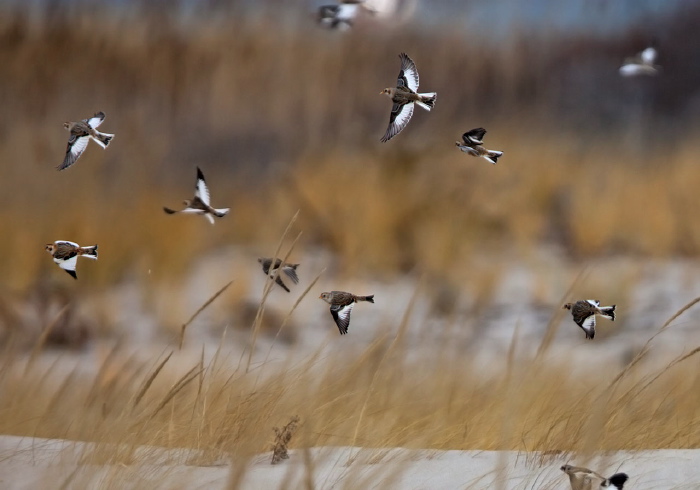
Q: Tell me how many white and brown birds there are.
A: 11